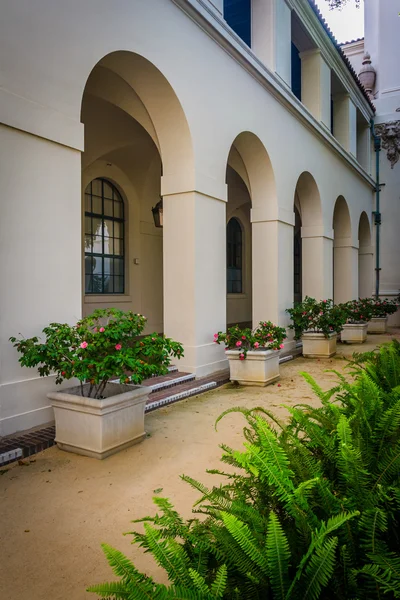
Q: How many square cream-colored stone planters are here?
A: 5